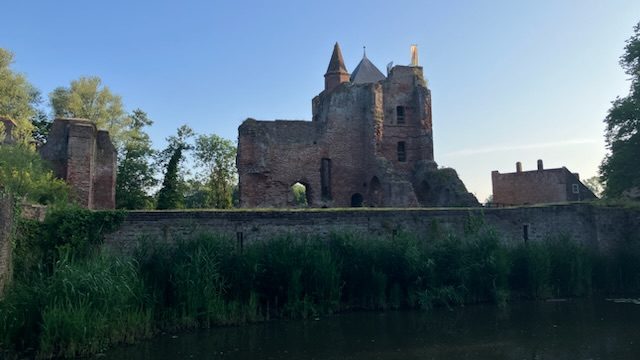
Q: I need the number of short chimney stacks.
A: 2